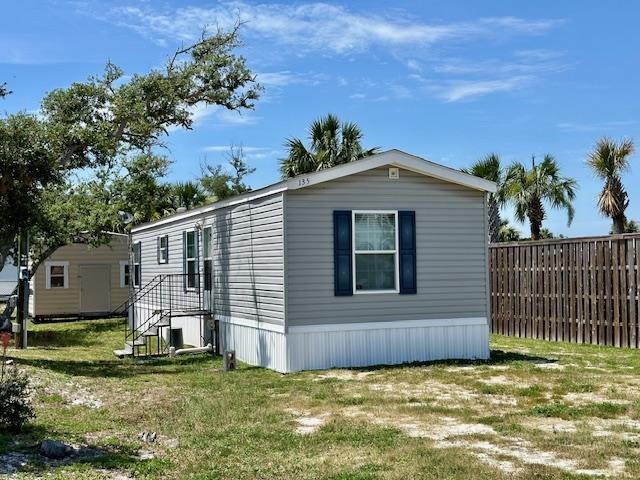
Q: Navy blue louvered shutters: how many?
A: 2